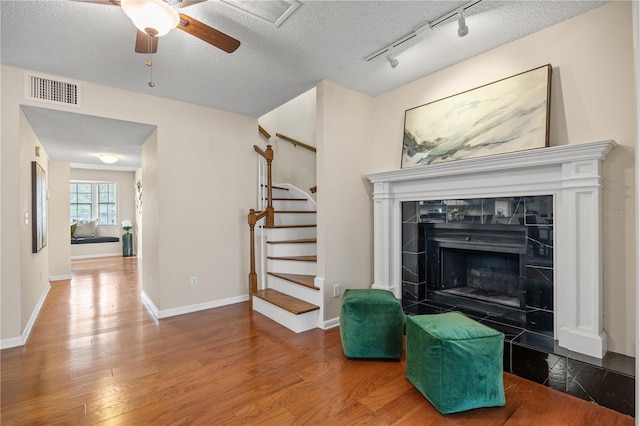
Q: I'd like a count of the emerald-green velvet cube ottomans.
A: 2